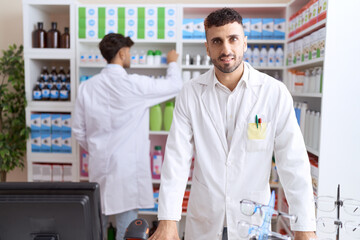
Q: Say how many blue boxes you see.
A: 14